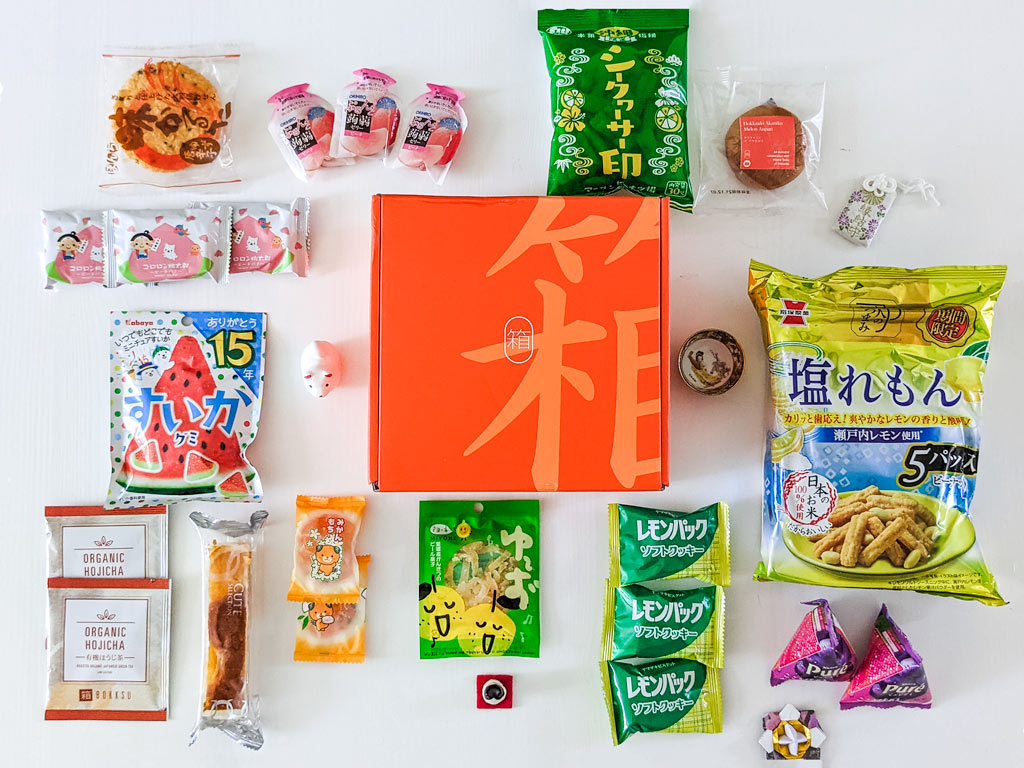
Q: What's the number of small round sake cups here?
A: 1